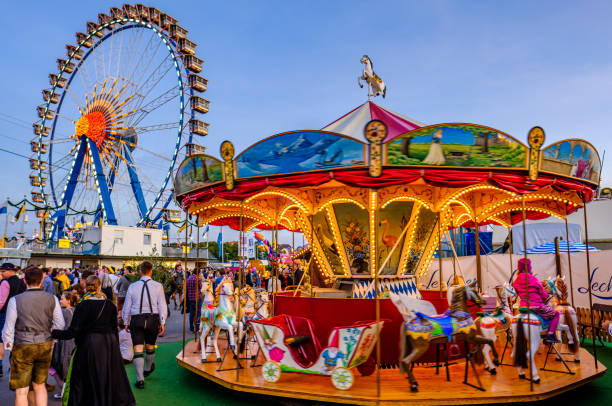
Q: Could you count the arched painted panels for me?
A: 4